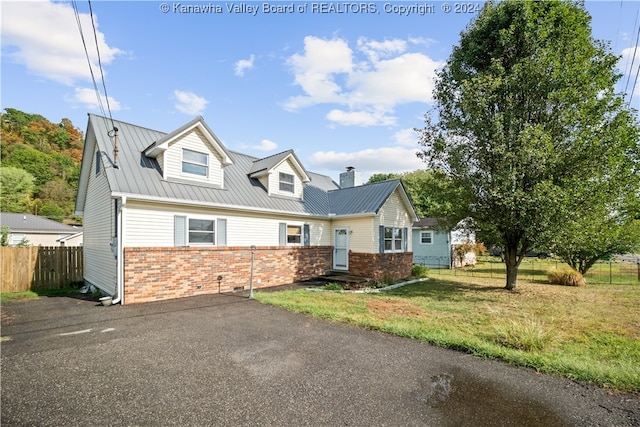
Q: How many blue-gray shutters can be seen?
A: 6